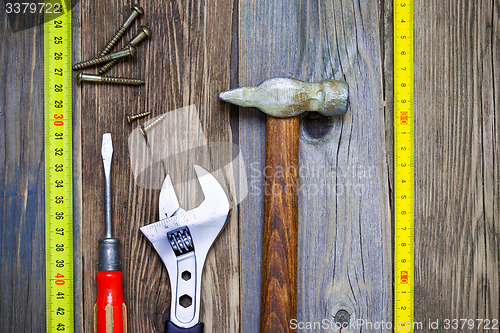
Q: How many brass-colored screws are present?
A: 6